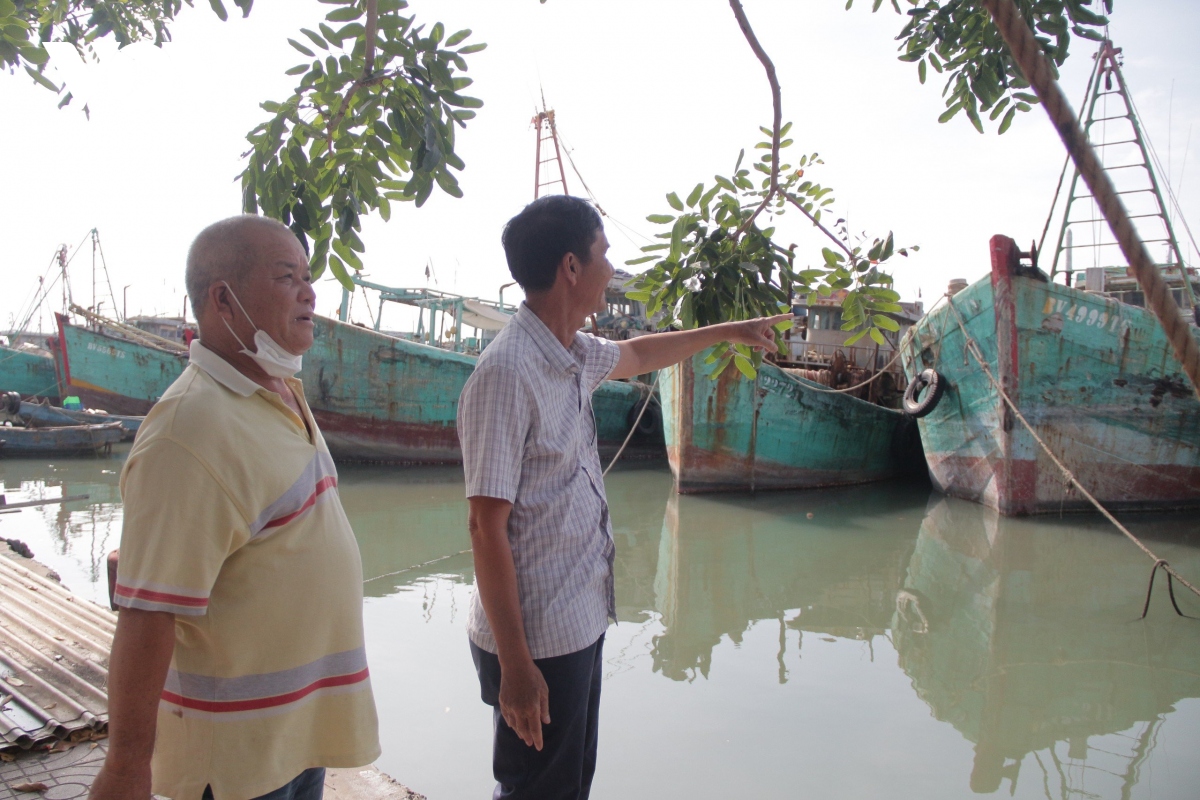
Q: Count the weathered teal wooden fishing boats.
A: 5